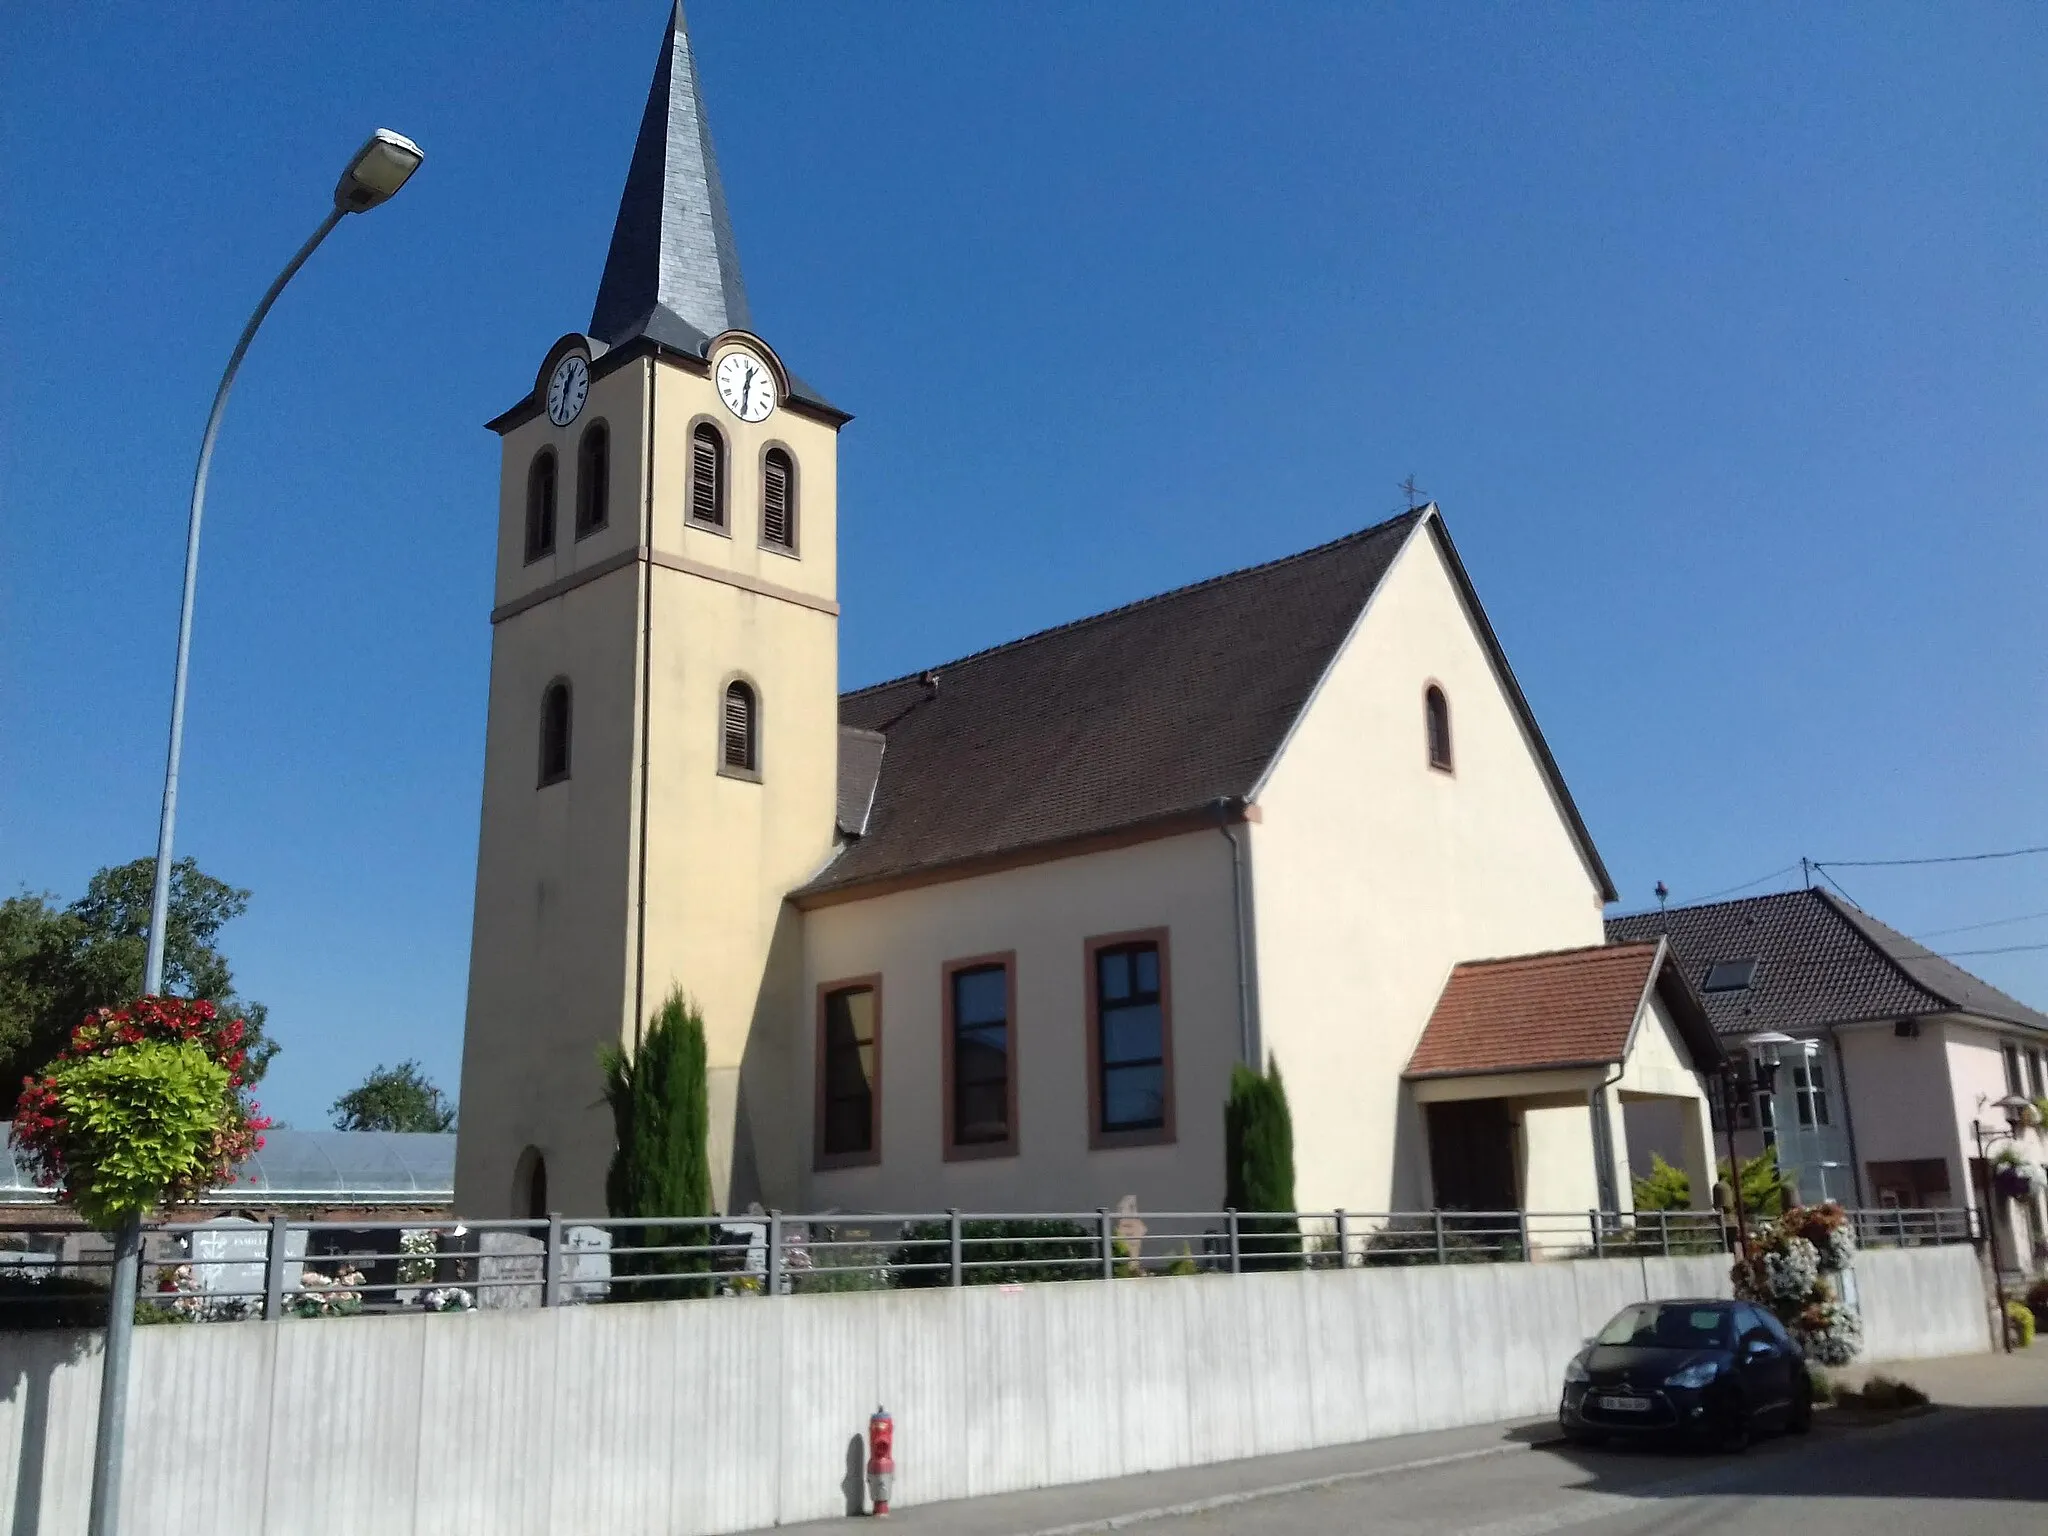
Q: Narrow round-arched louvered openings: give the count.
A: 6